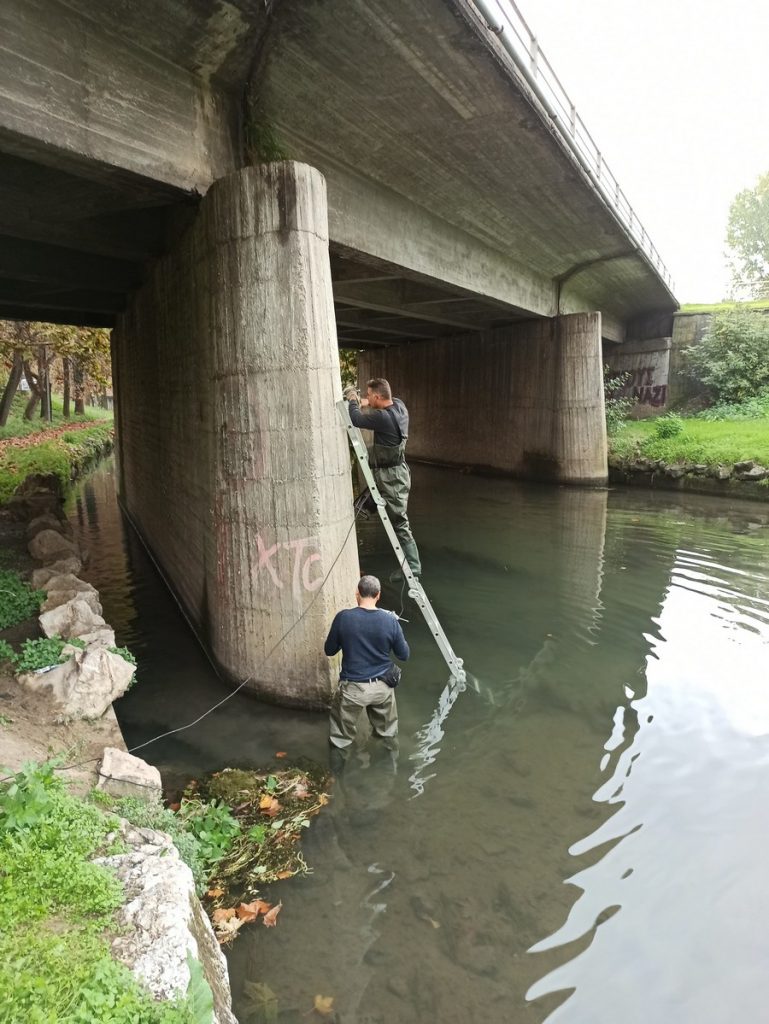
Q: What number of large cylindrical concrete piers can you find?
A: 2